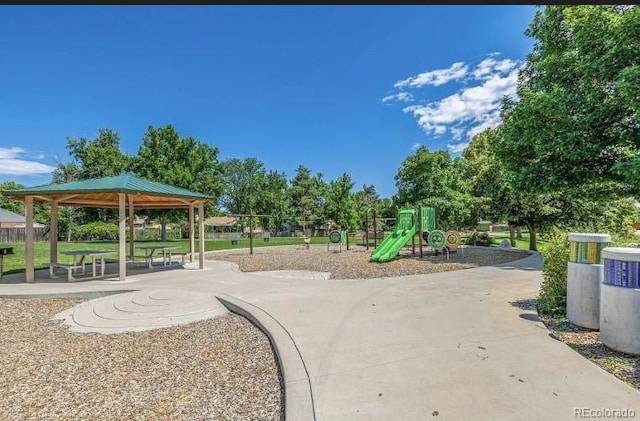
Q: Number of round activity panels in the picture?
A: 3